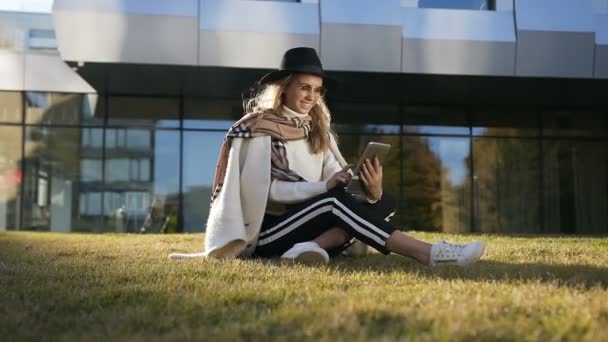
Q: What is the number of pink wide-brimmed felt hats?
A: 0